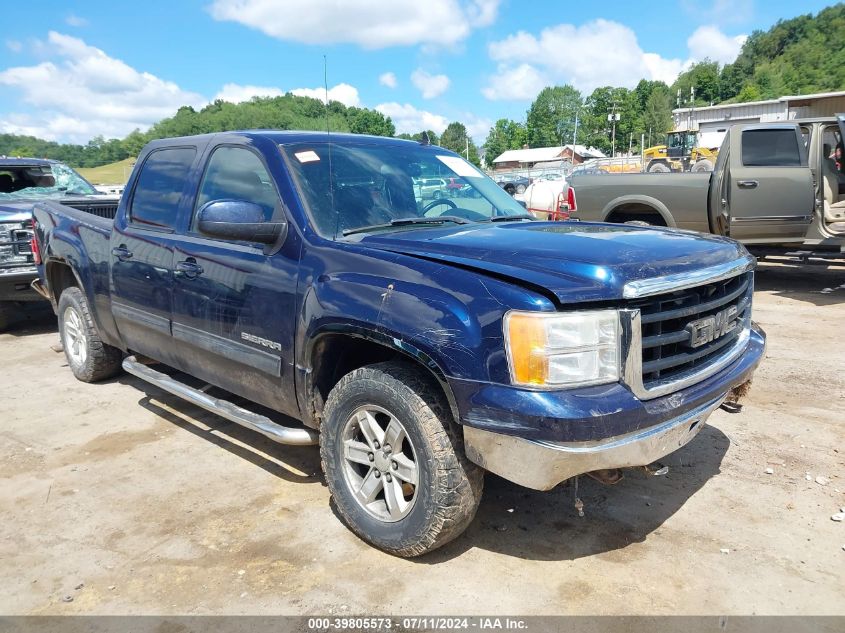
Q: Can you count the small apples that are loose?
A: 0